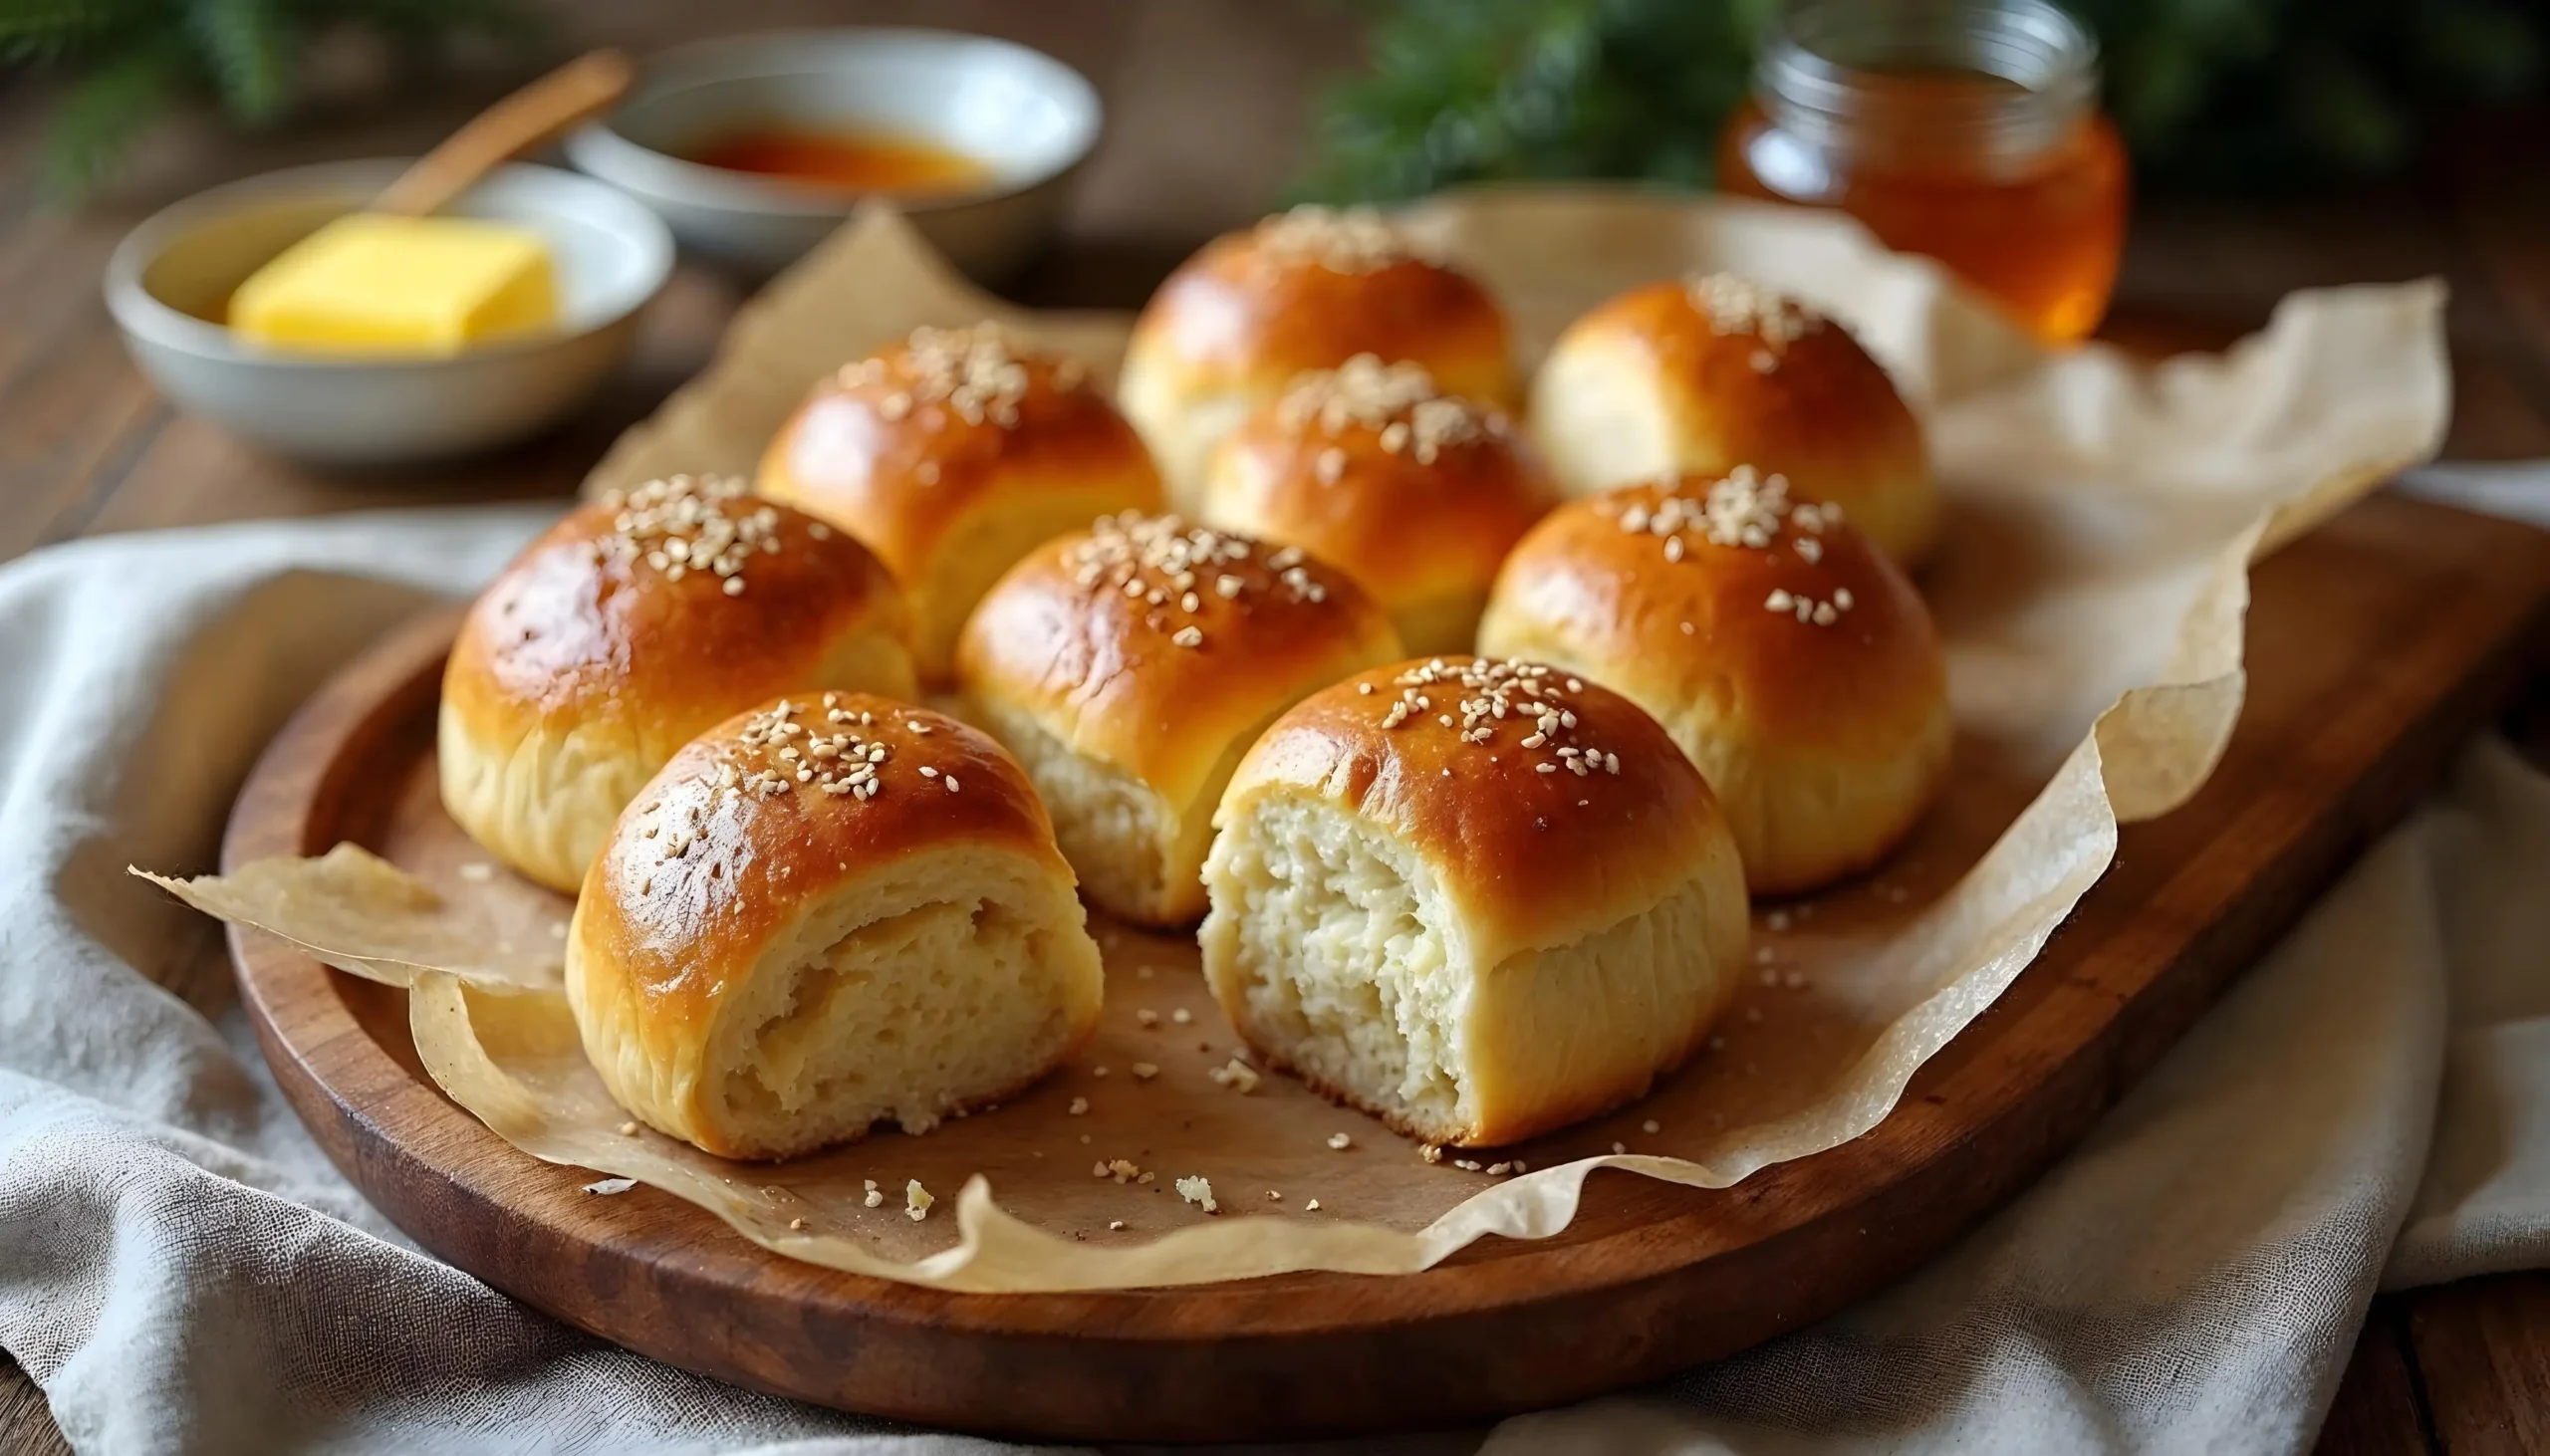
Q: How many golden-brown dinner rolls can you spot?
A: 9